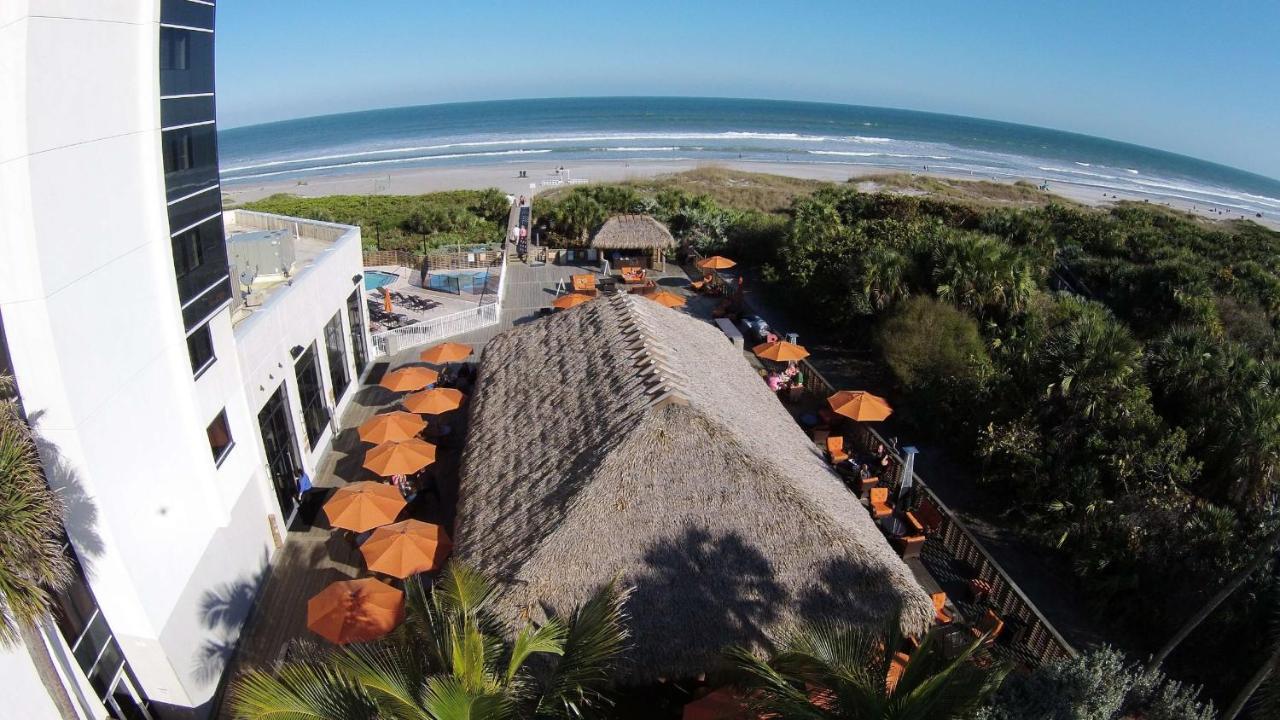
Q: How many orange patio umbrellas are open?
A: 13